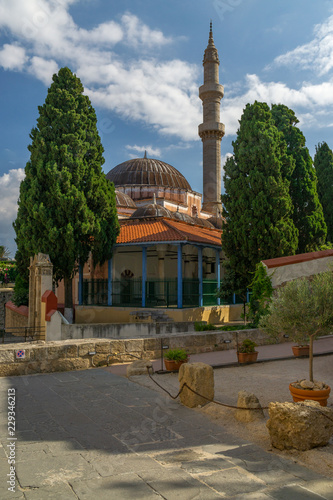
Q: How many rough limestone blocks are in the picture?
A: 4